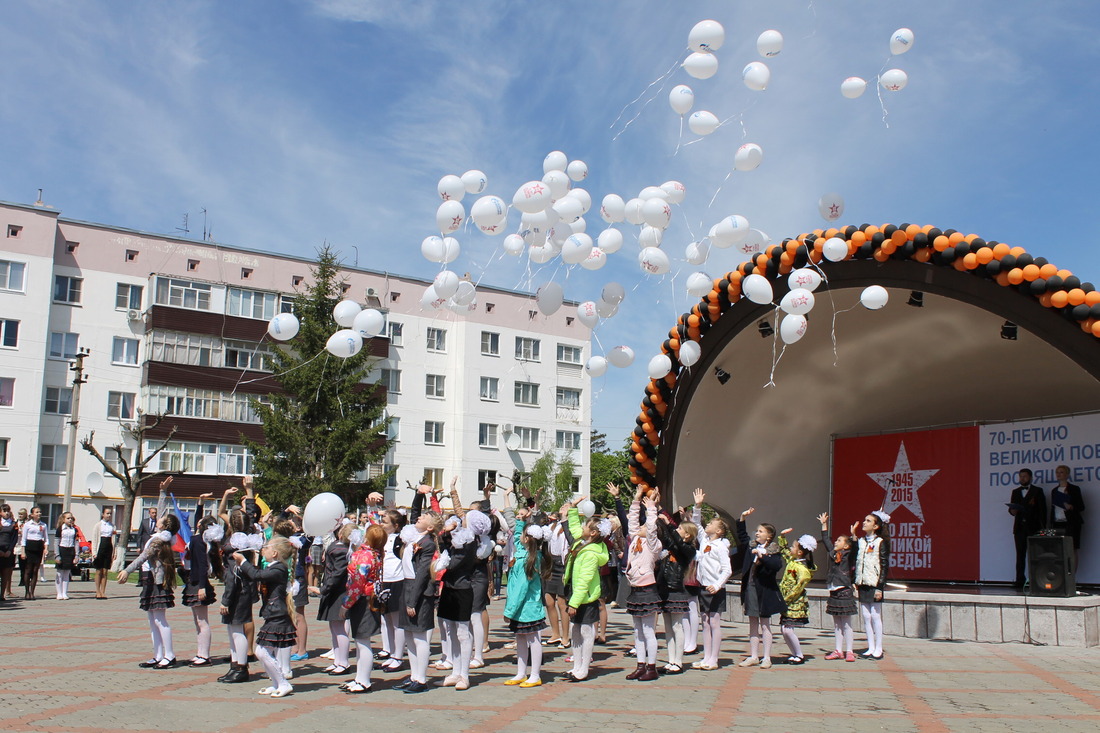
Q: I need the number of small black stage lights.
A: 4